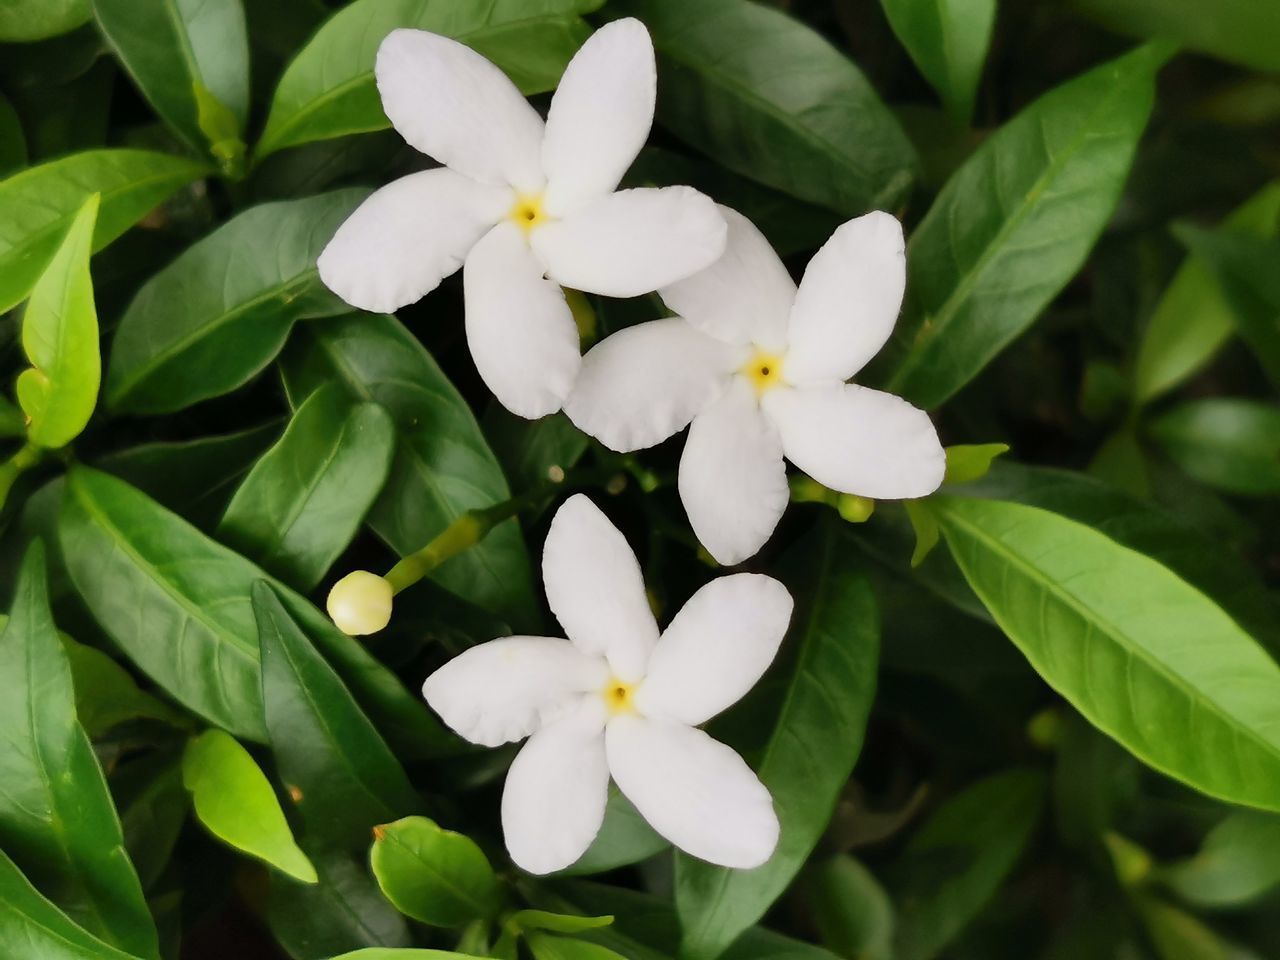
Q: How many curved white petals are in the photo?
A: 15